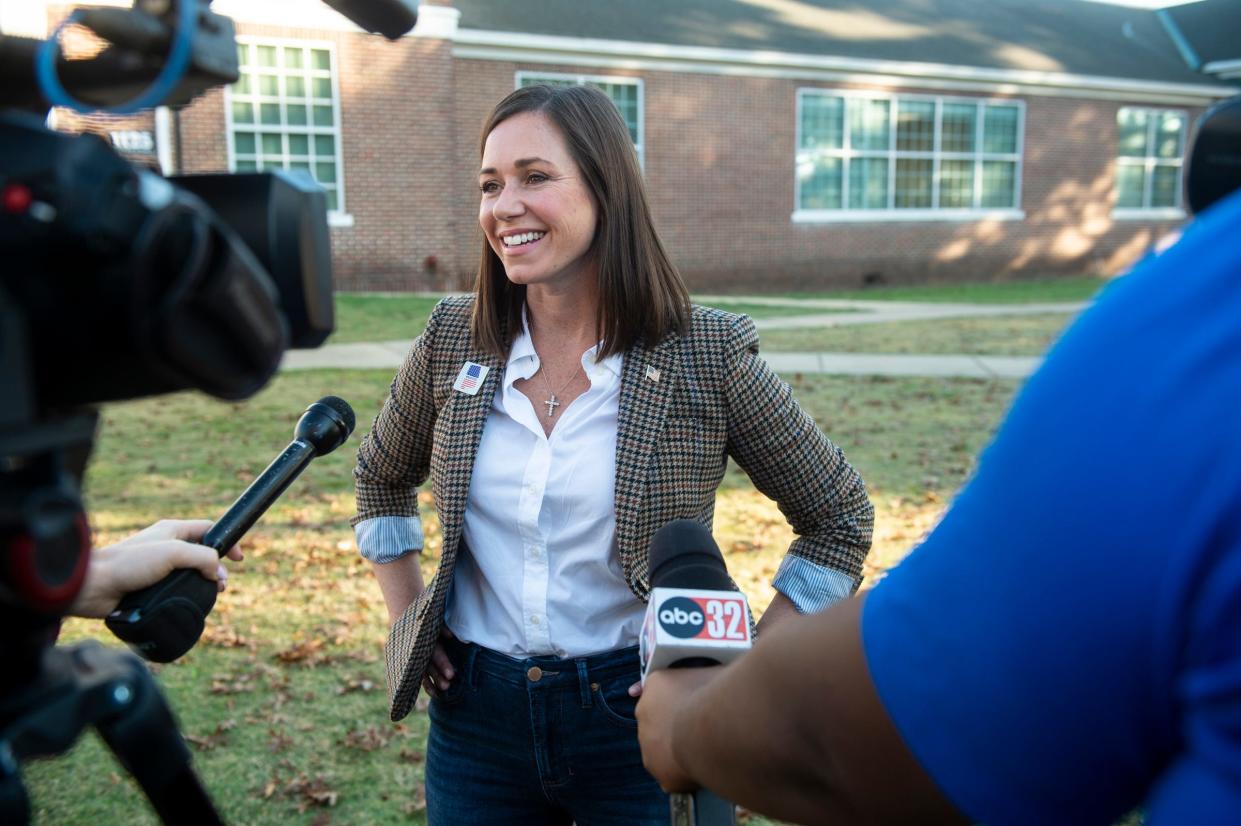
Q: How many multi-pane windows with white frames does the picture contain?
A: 4